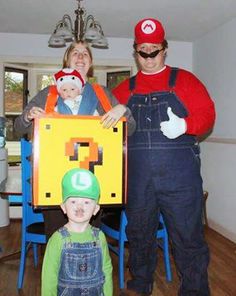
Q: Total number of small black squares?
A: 4